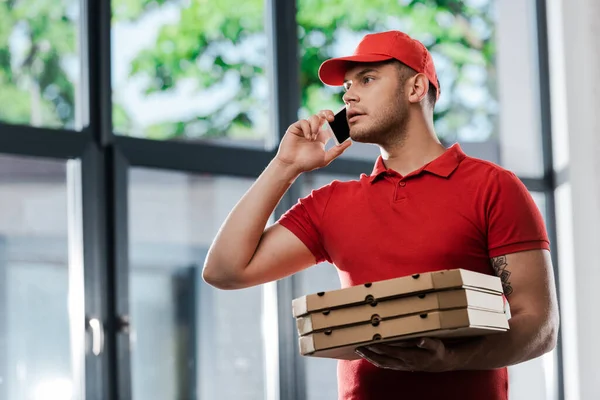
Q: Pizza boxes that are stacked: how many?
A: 3